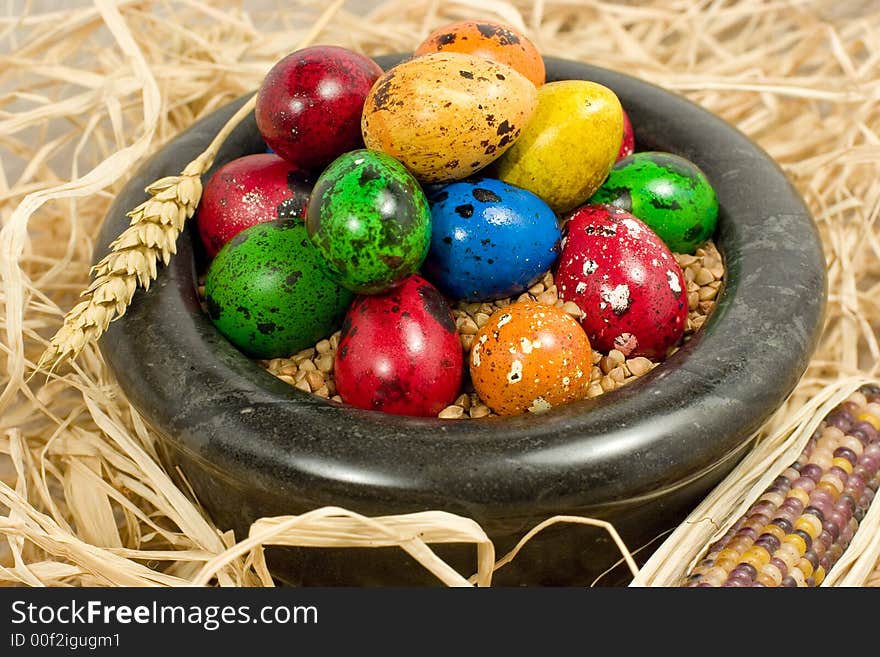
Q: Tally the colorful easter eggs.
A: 13